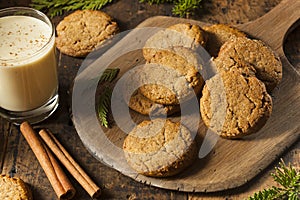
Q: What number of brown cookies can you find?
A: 9